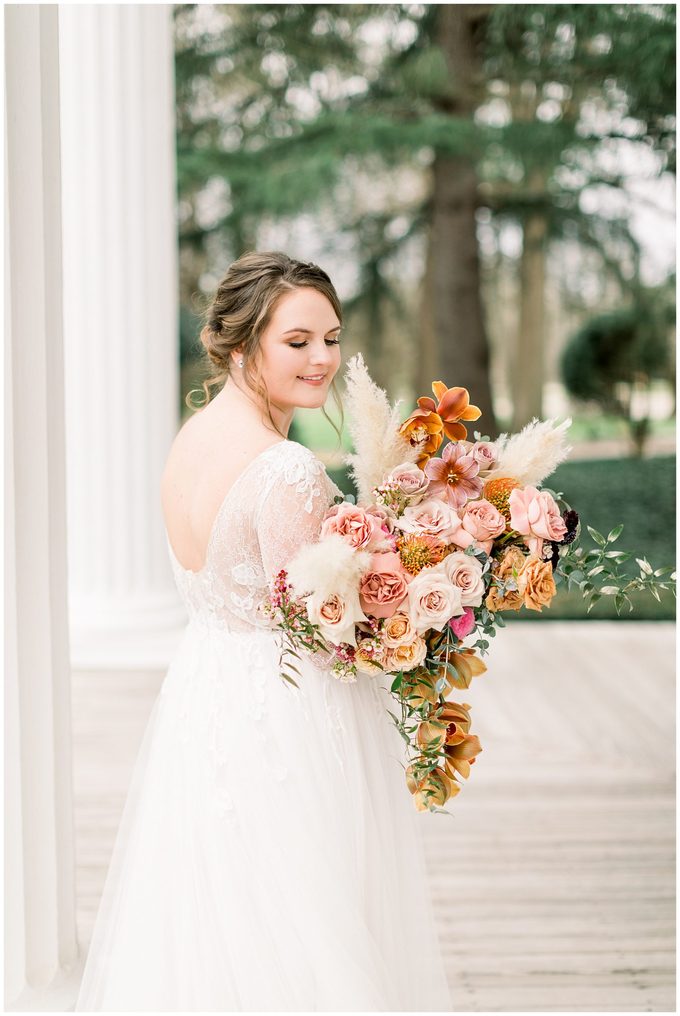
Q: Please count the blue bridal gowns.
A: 0